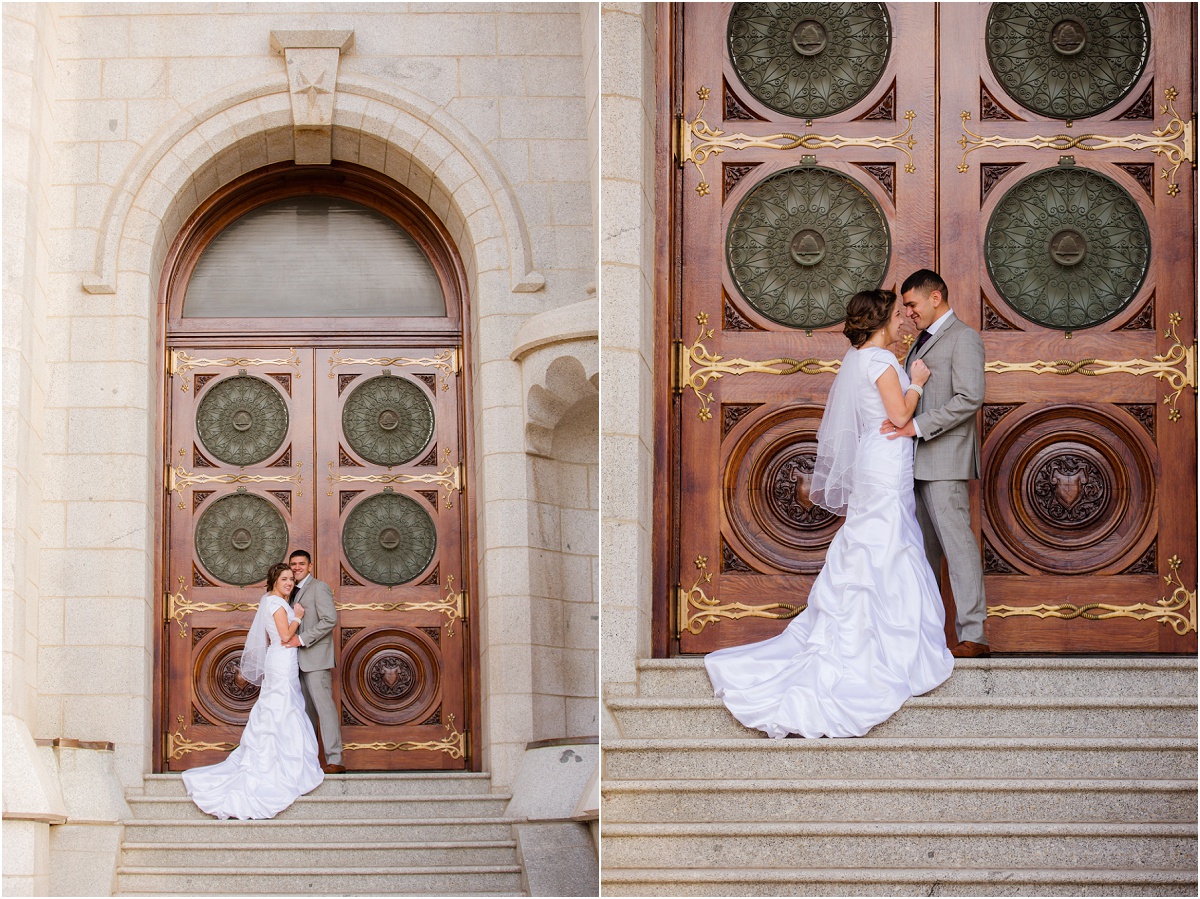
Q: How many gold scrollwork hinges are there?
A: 14